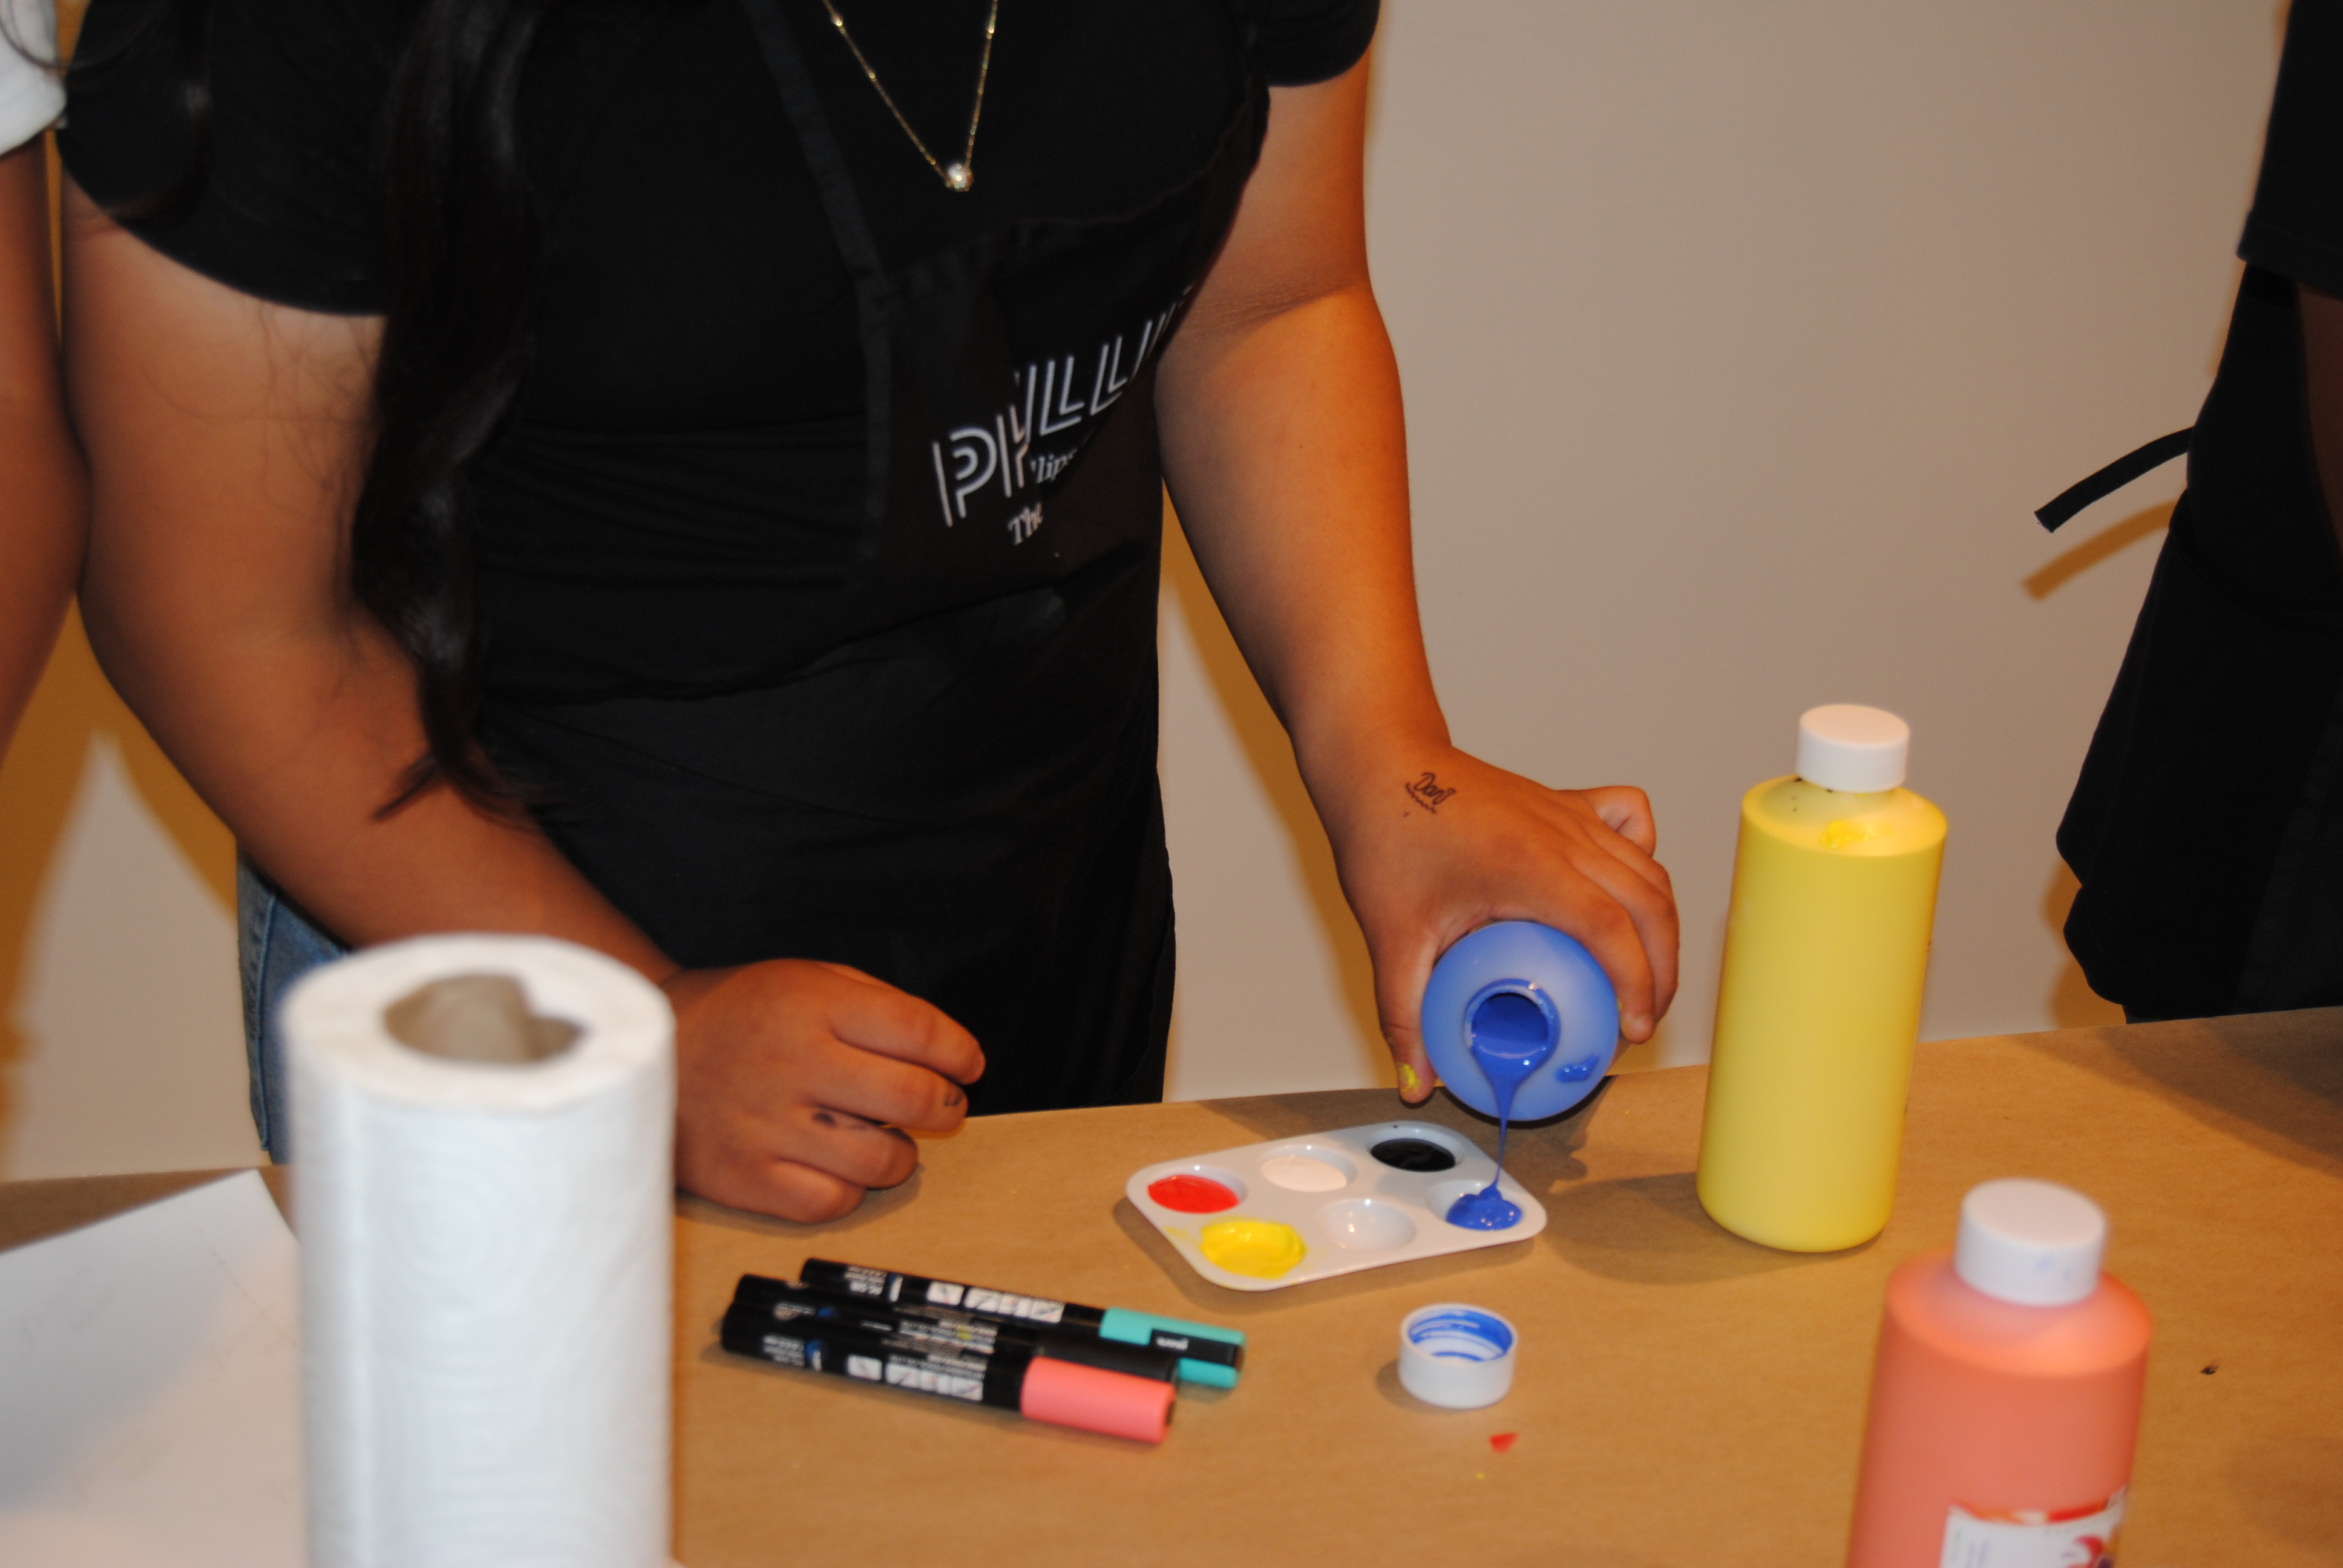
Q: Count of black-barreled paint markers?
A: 3